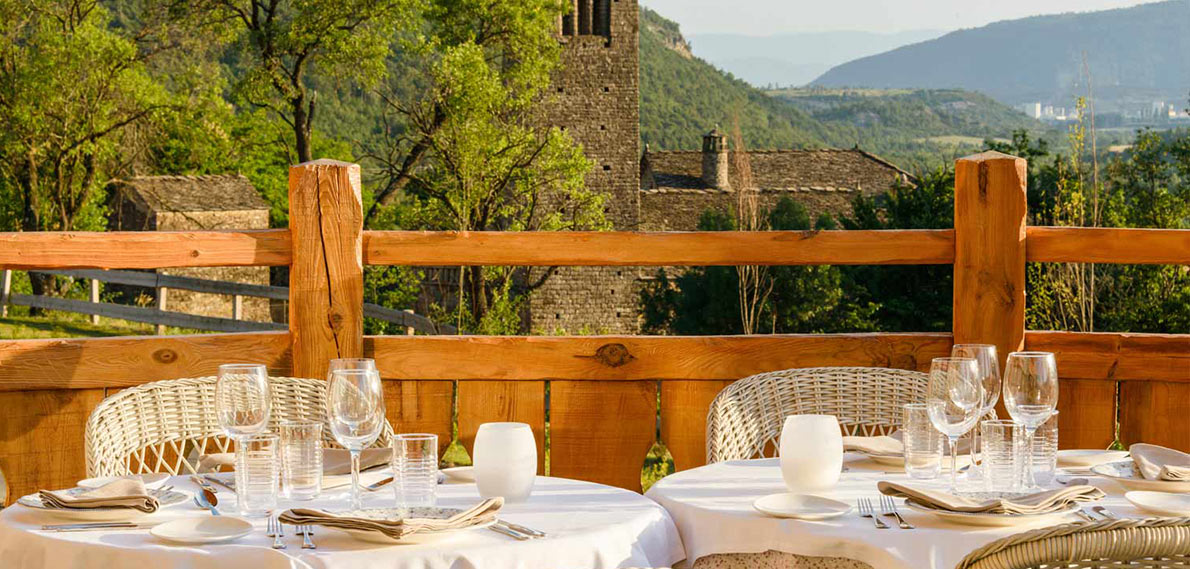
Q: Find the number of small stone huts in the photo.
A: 1